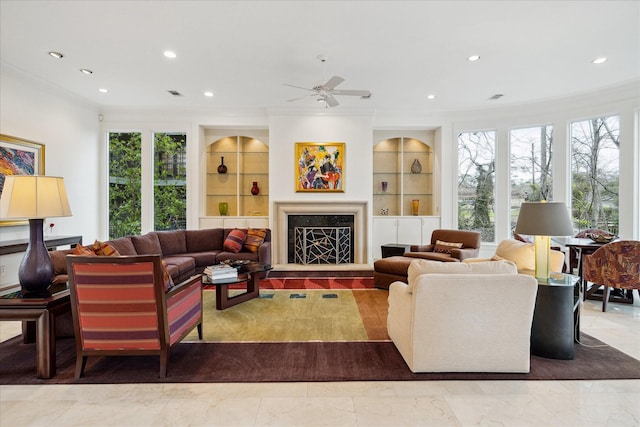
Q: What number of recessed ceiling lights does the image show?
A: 8